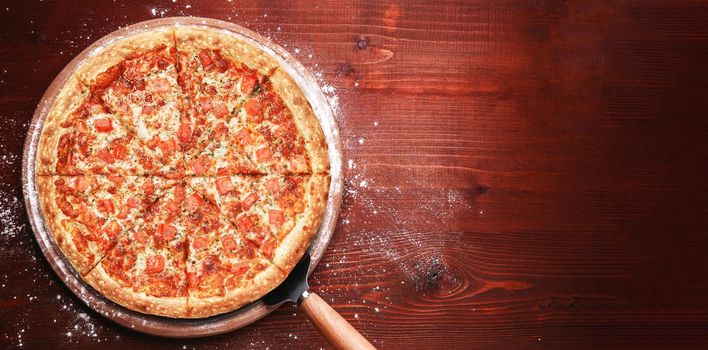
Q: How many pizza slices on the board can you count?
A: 8